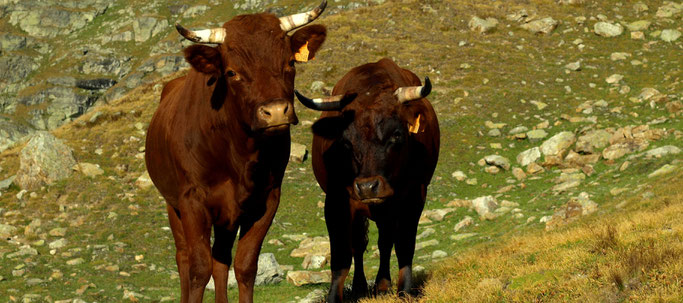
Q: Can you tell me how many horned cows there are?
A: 2